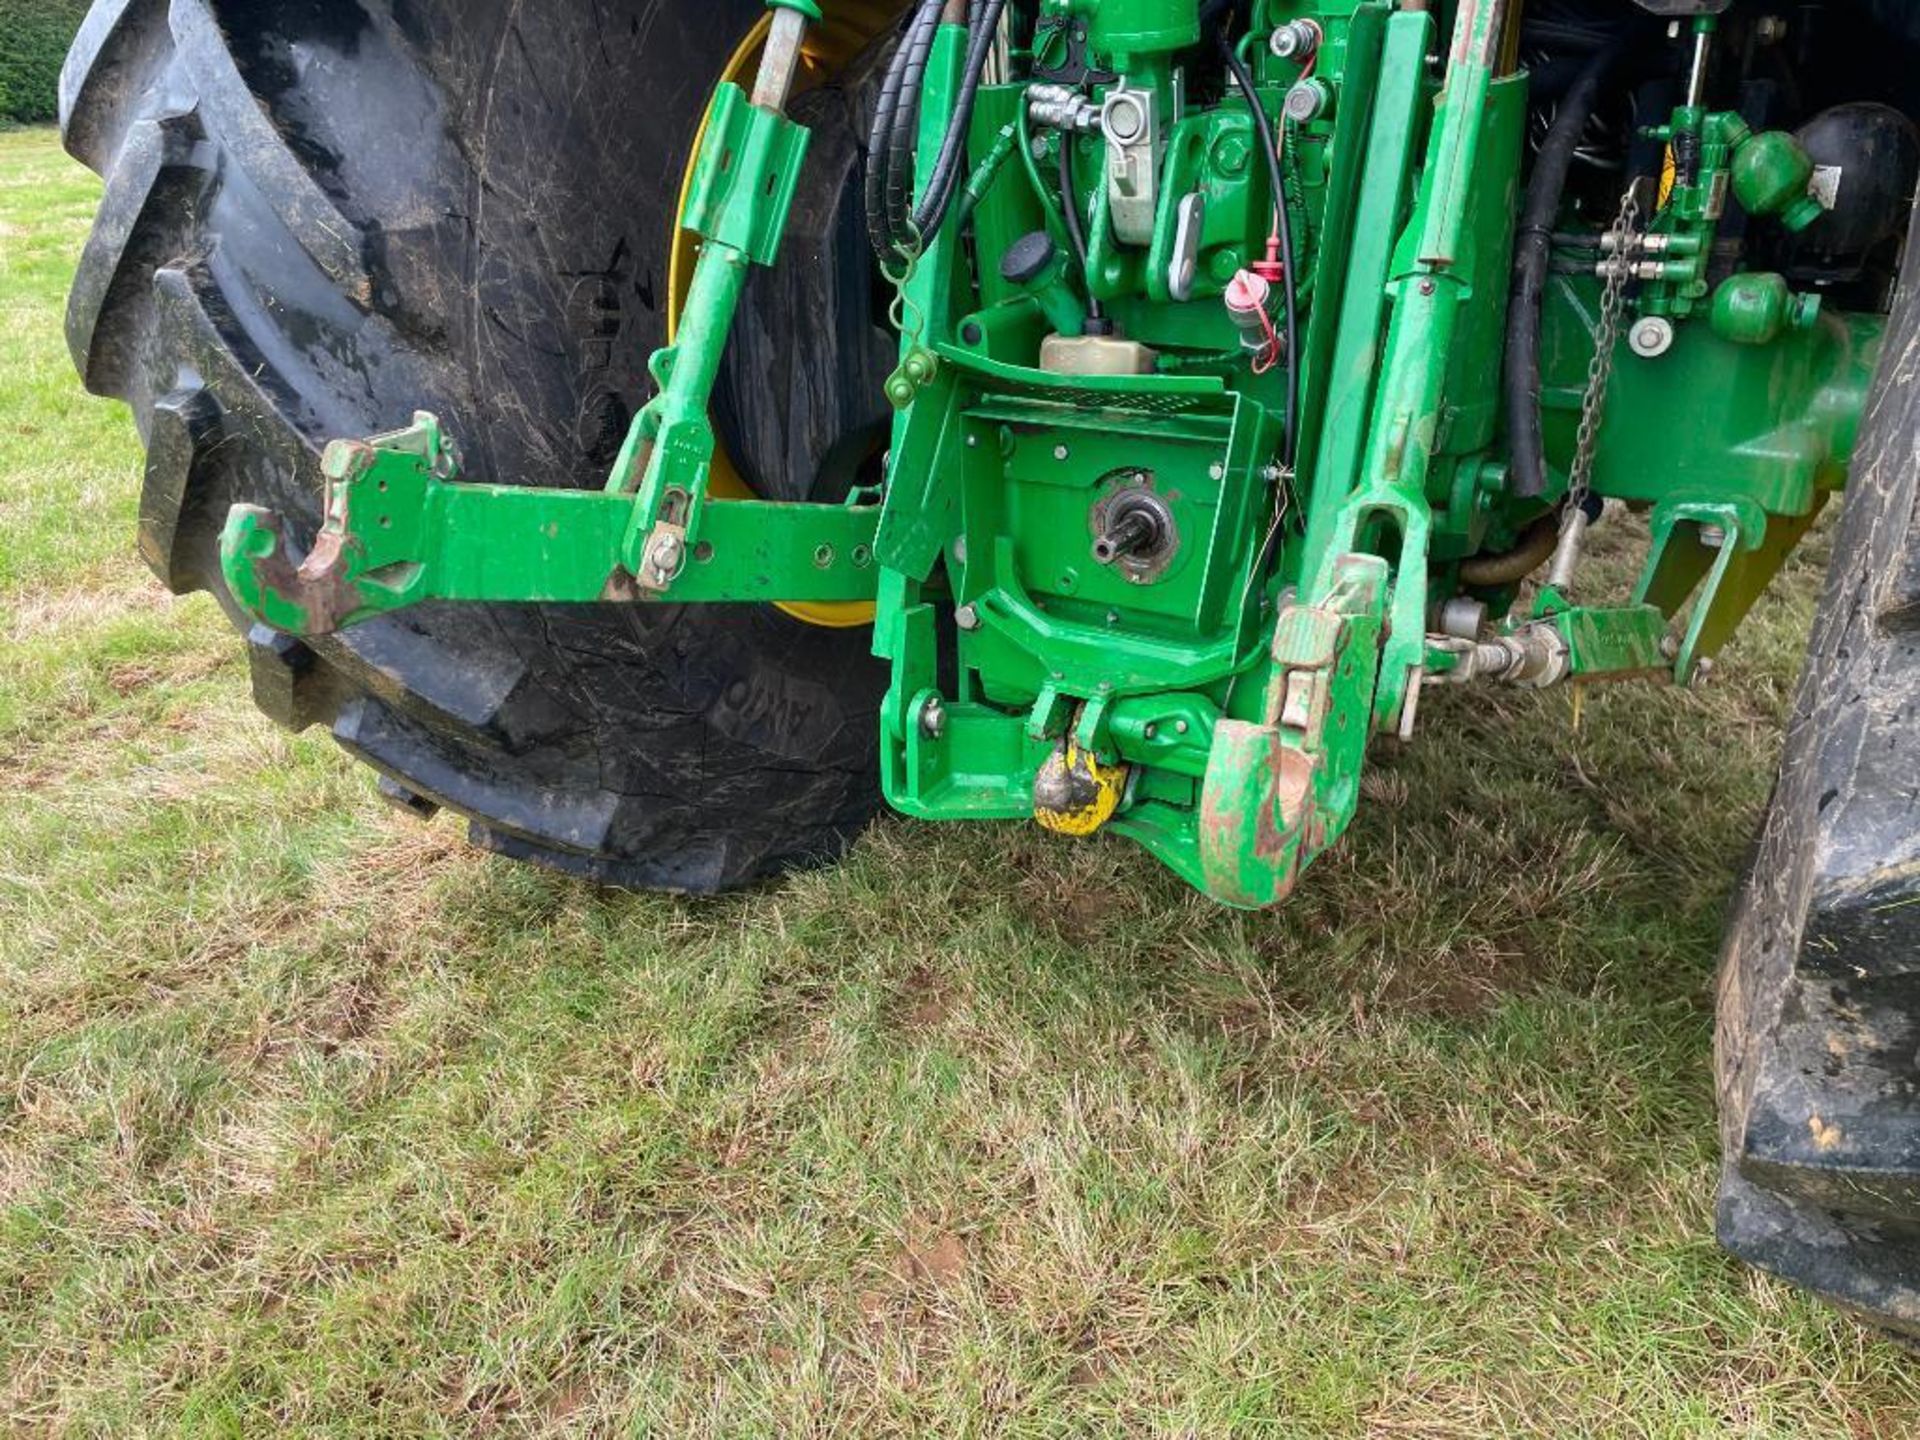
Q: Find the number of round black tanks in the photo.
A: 1